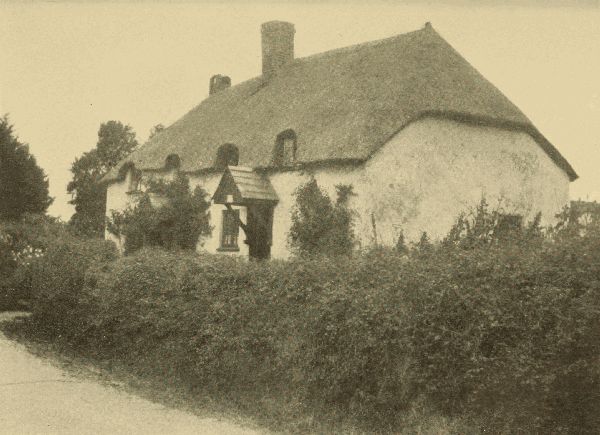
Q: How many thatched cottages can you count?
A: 1